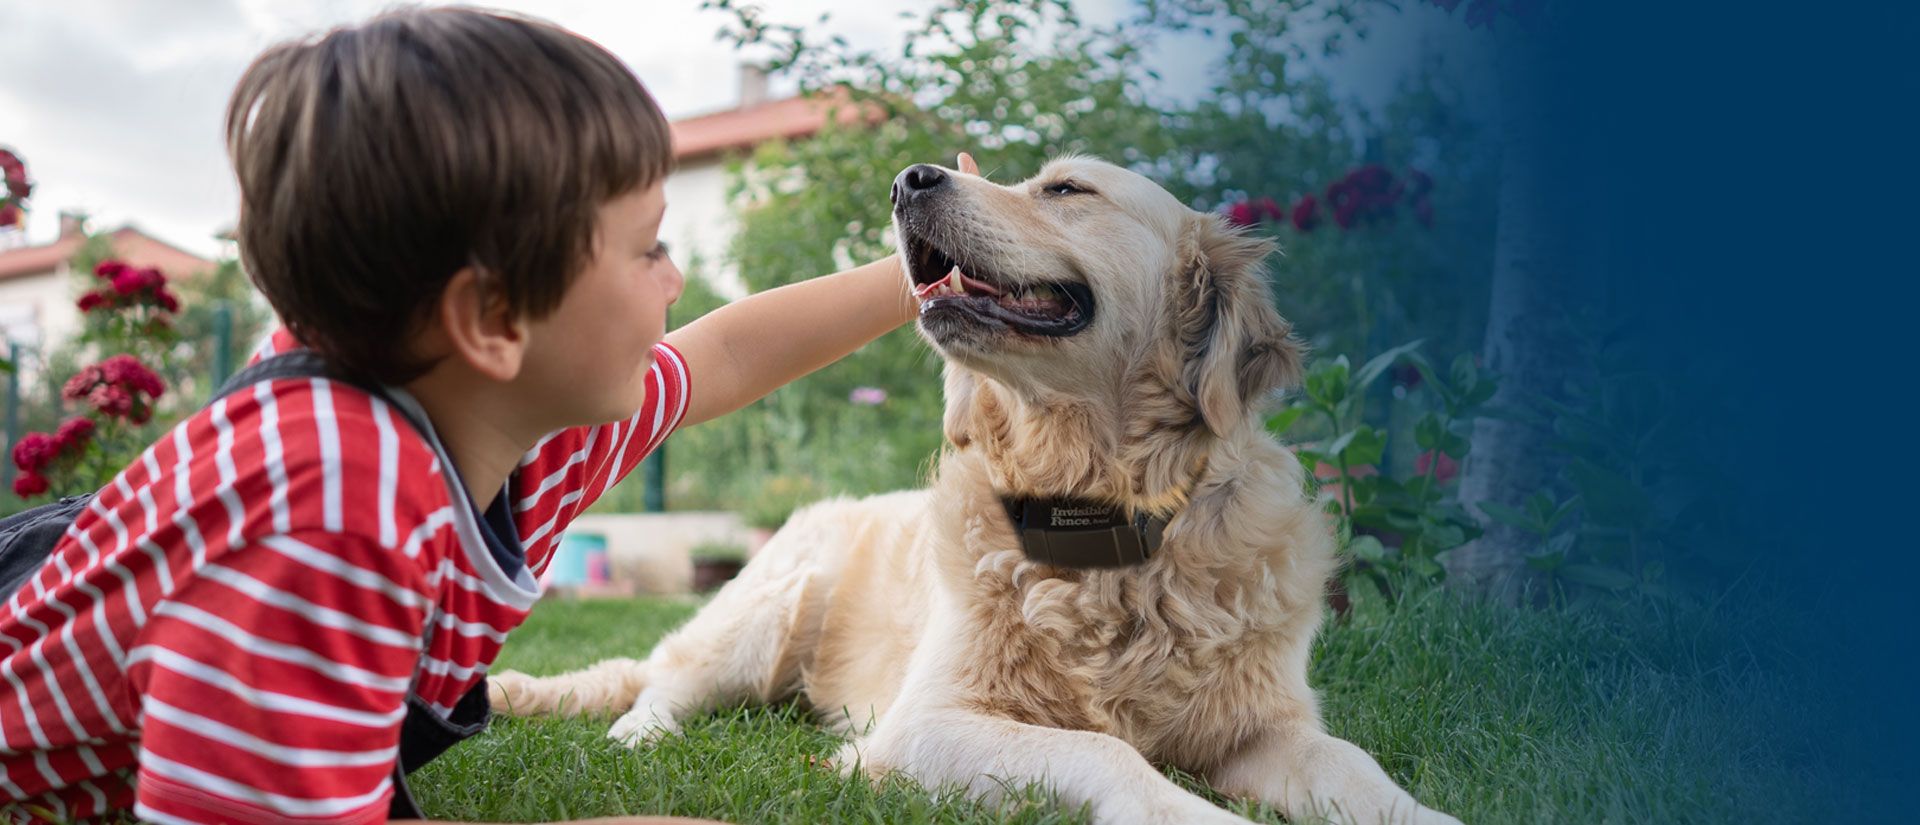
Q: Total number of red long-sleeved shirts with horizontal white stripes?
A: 0